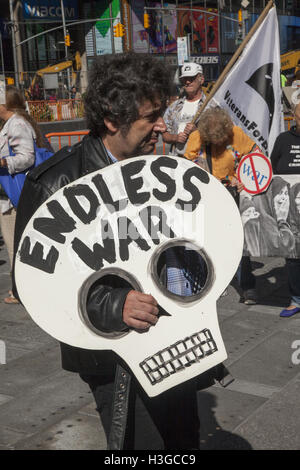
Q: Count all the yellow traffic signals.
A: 4